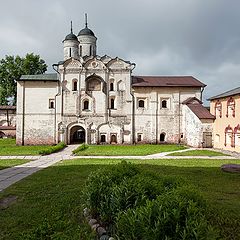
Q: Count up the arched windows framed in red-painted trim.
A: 4